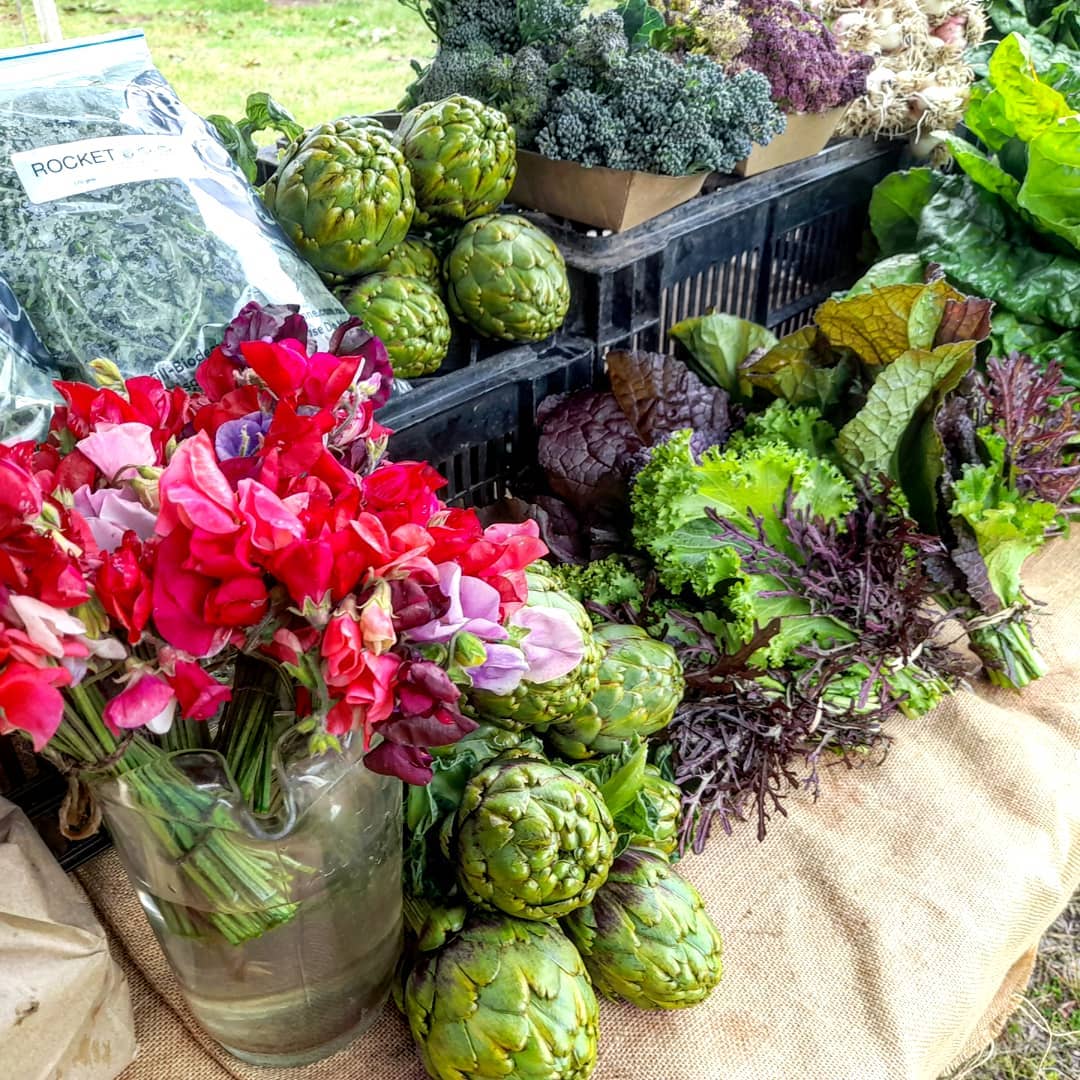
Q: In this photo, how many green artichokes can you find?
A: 11